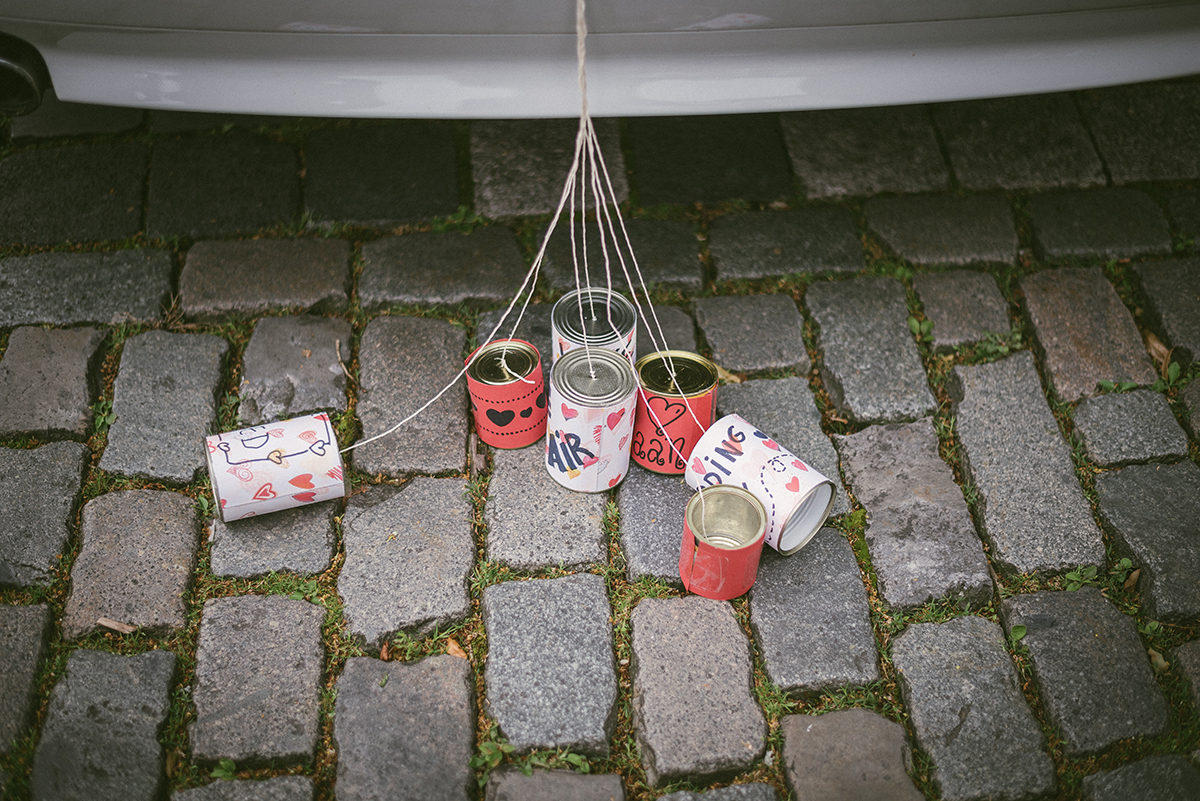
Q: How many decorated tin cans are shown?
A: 7